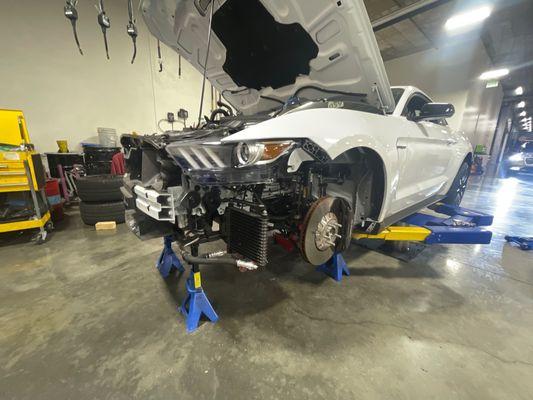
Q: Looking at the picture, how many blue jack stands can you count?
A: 3